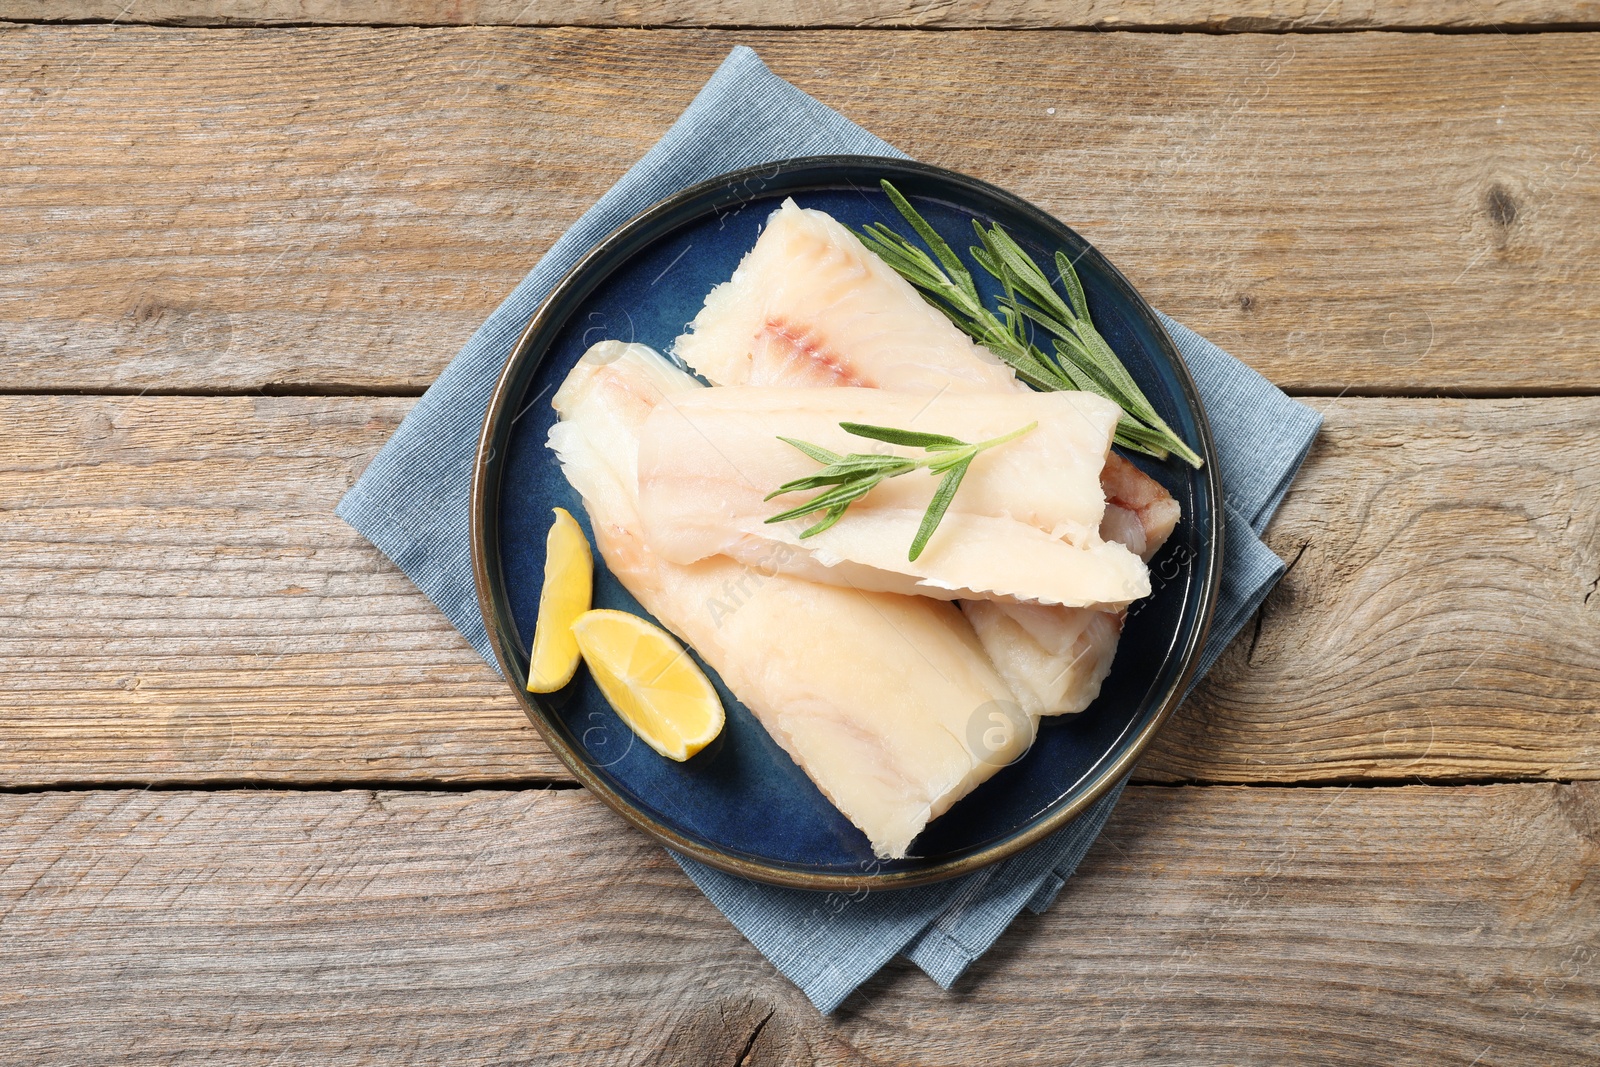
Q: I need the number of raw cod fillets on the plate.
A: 3